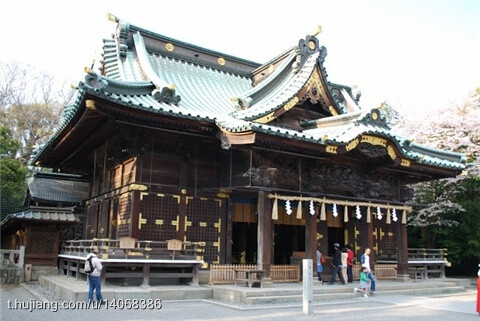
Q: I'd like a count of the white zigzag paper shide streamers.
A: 6